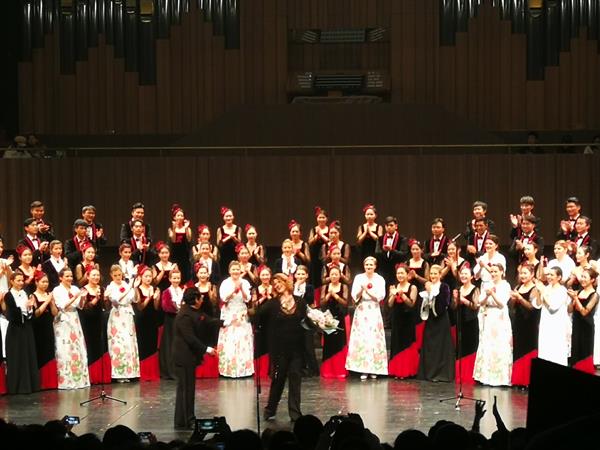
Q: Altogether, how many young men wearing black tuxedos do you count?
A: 14